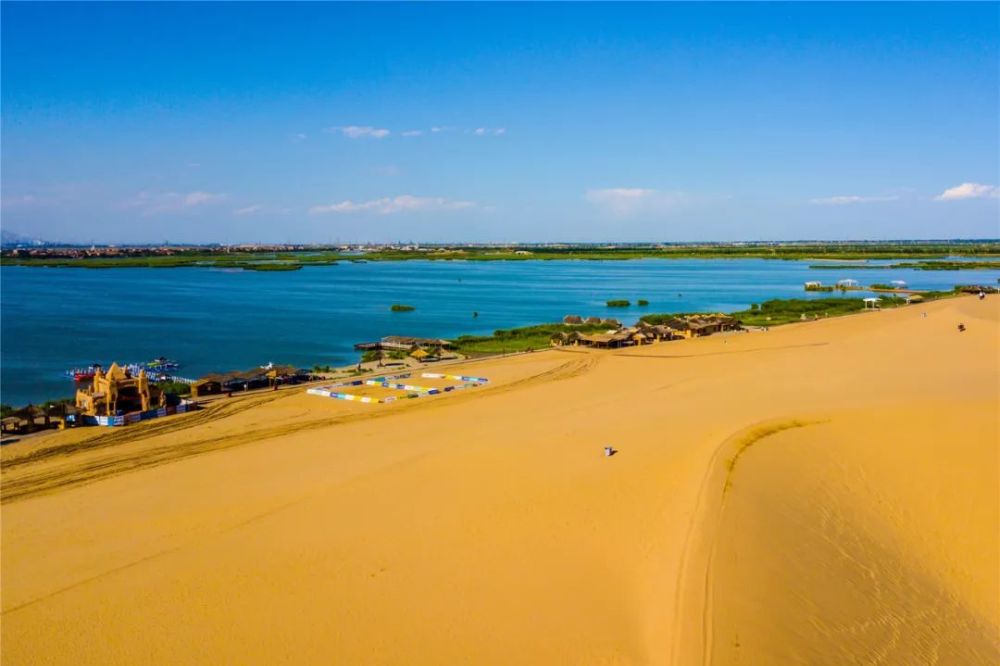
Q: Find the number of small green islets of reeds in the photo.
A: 3